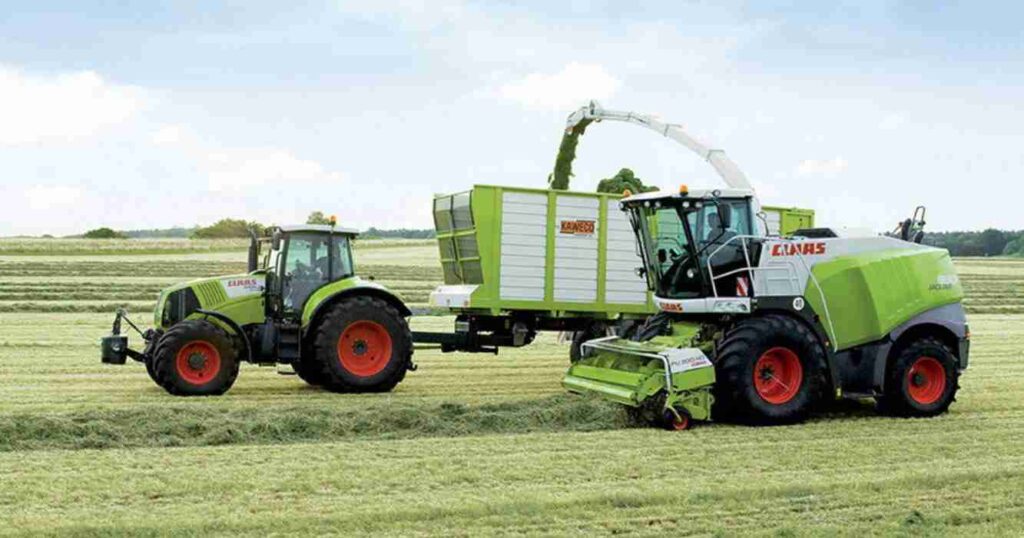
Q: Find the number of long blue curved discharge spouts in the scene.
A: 0